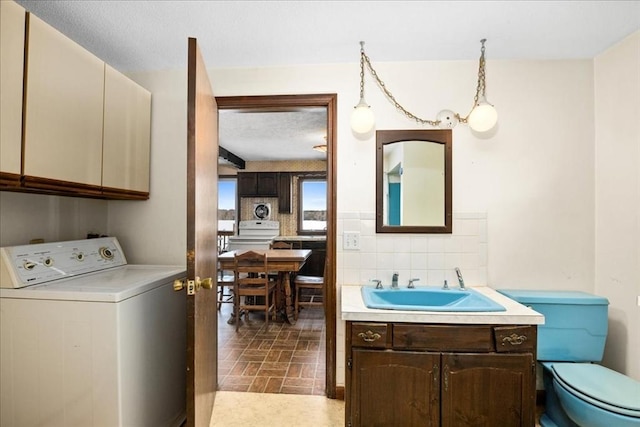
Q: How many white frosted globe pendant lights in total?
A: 2